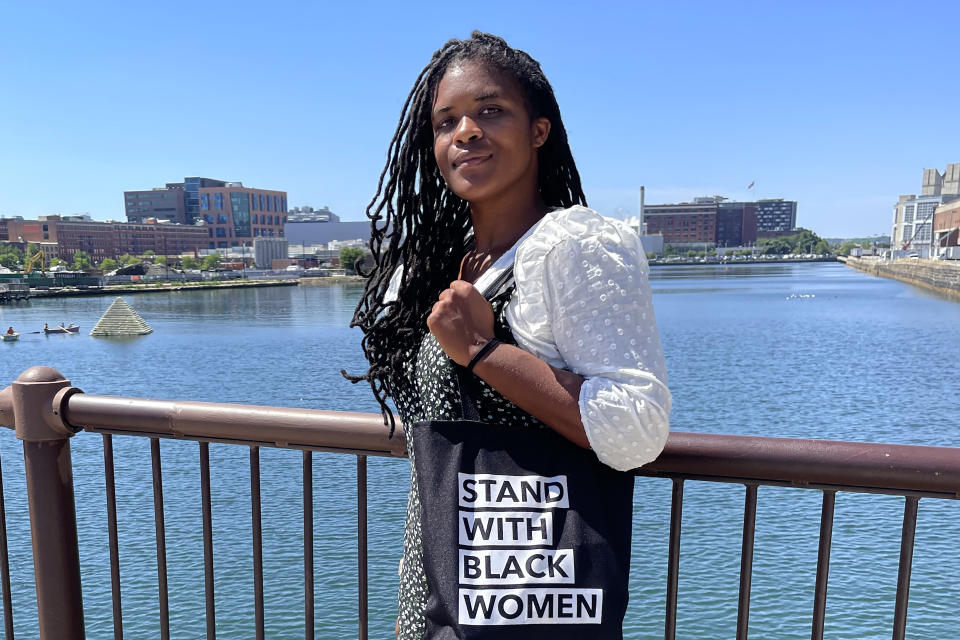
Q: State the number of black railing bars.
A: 11